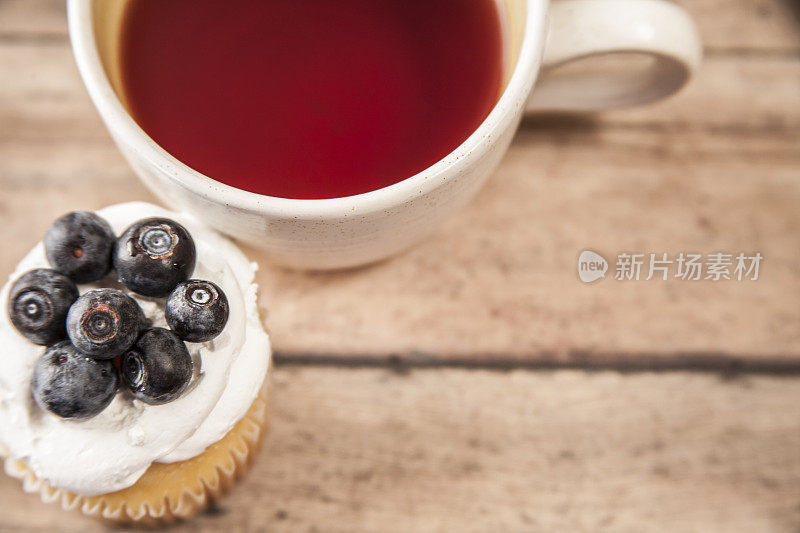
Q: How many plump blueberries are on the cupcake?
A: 7